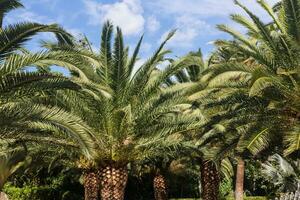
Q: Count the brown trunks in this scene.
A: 5